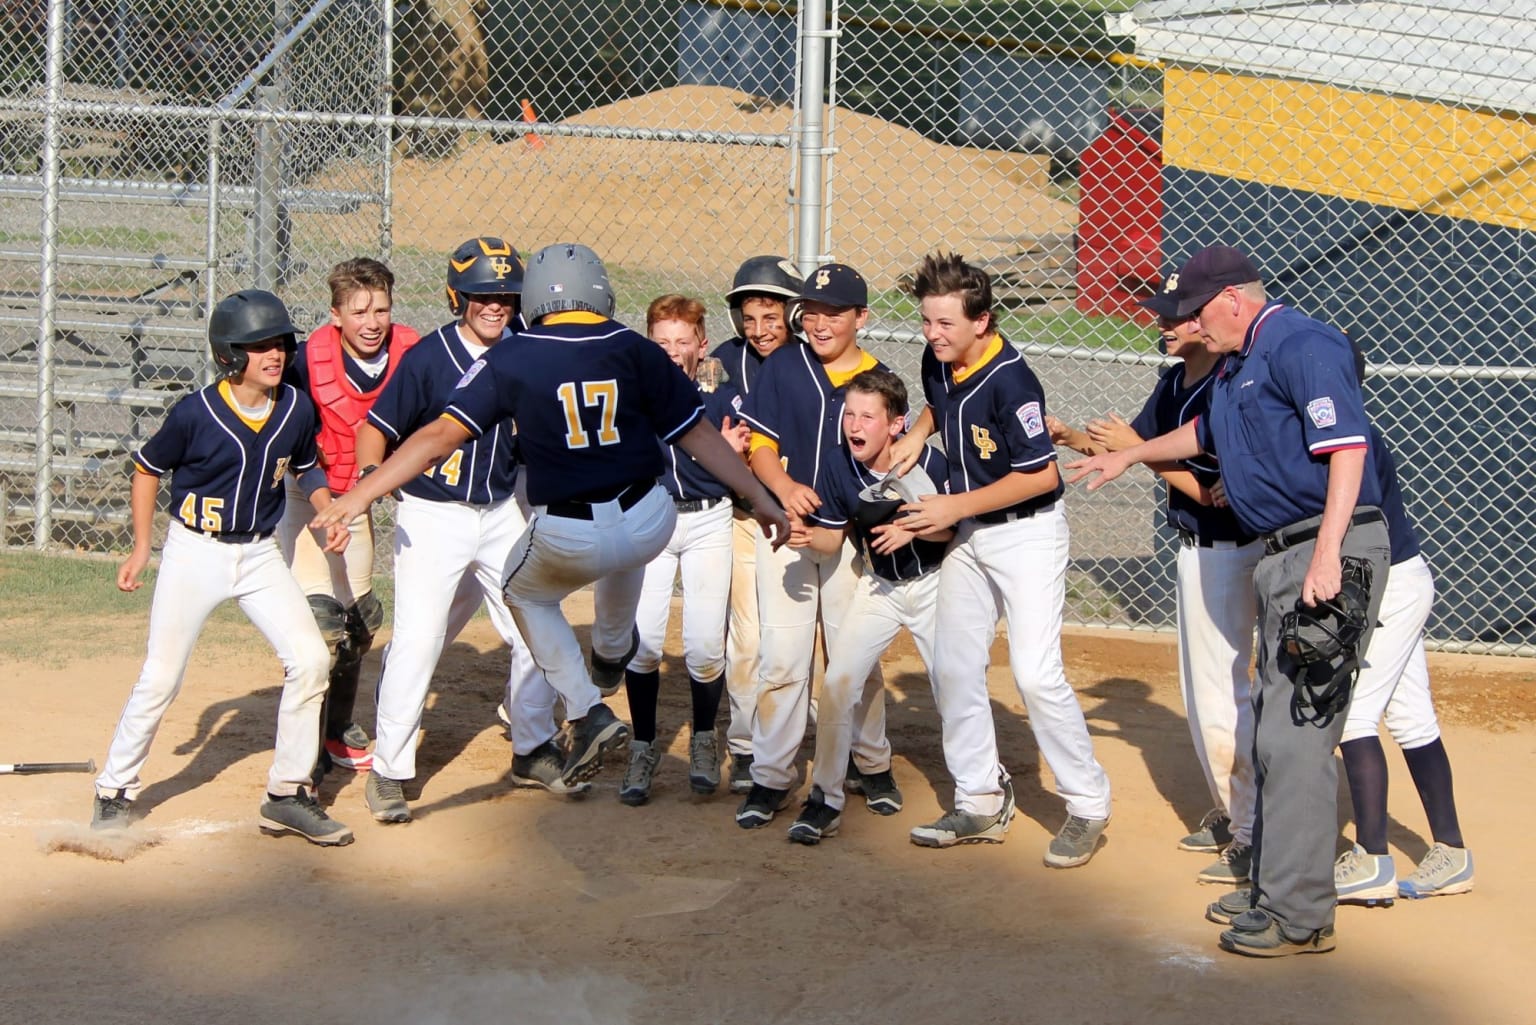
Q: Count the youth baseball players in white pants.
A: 11